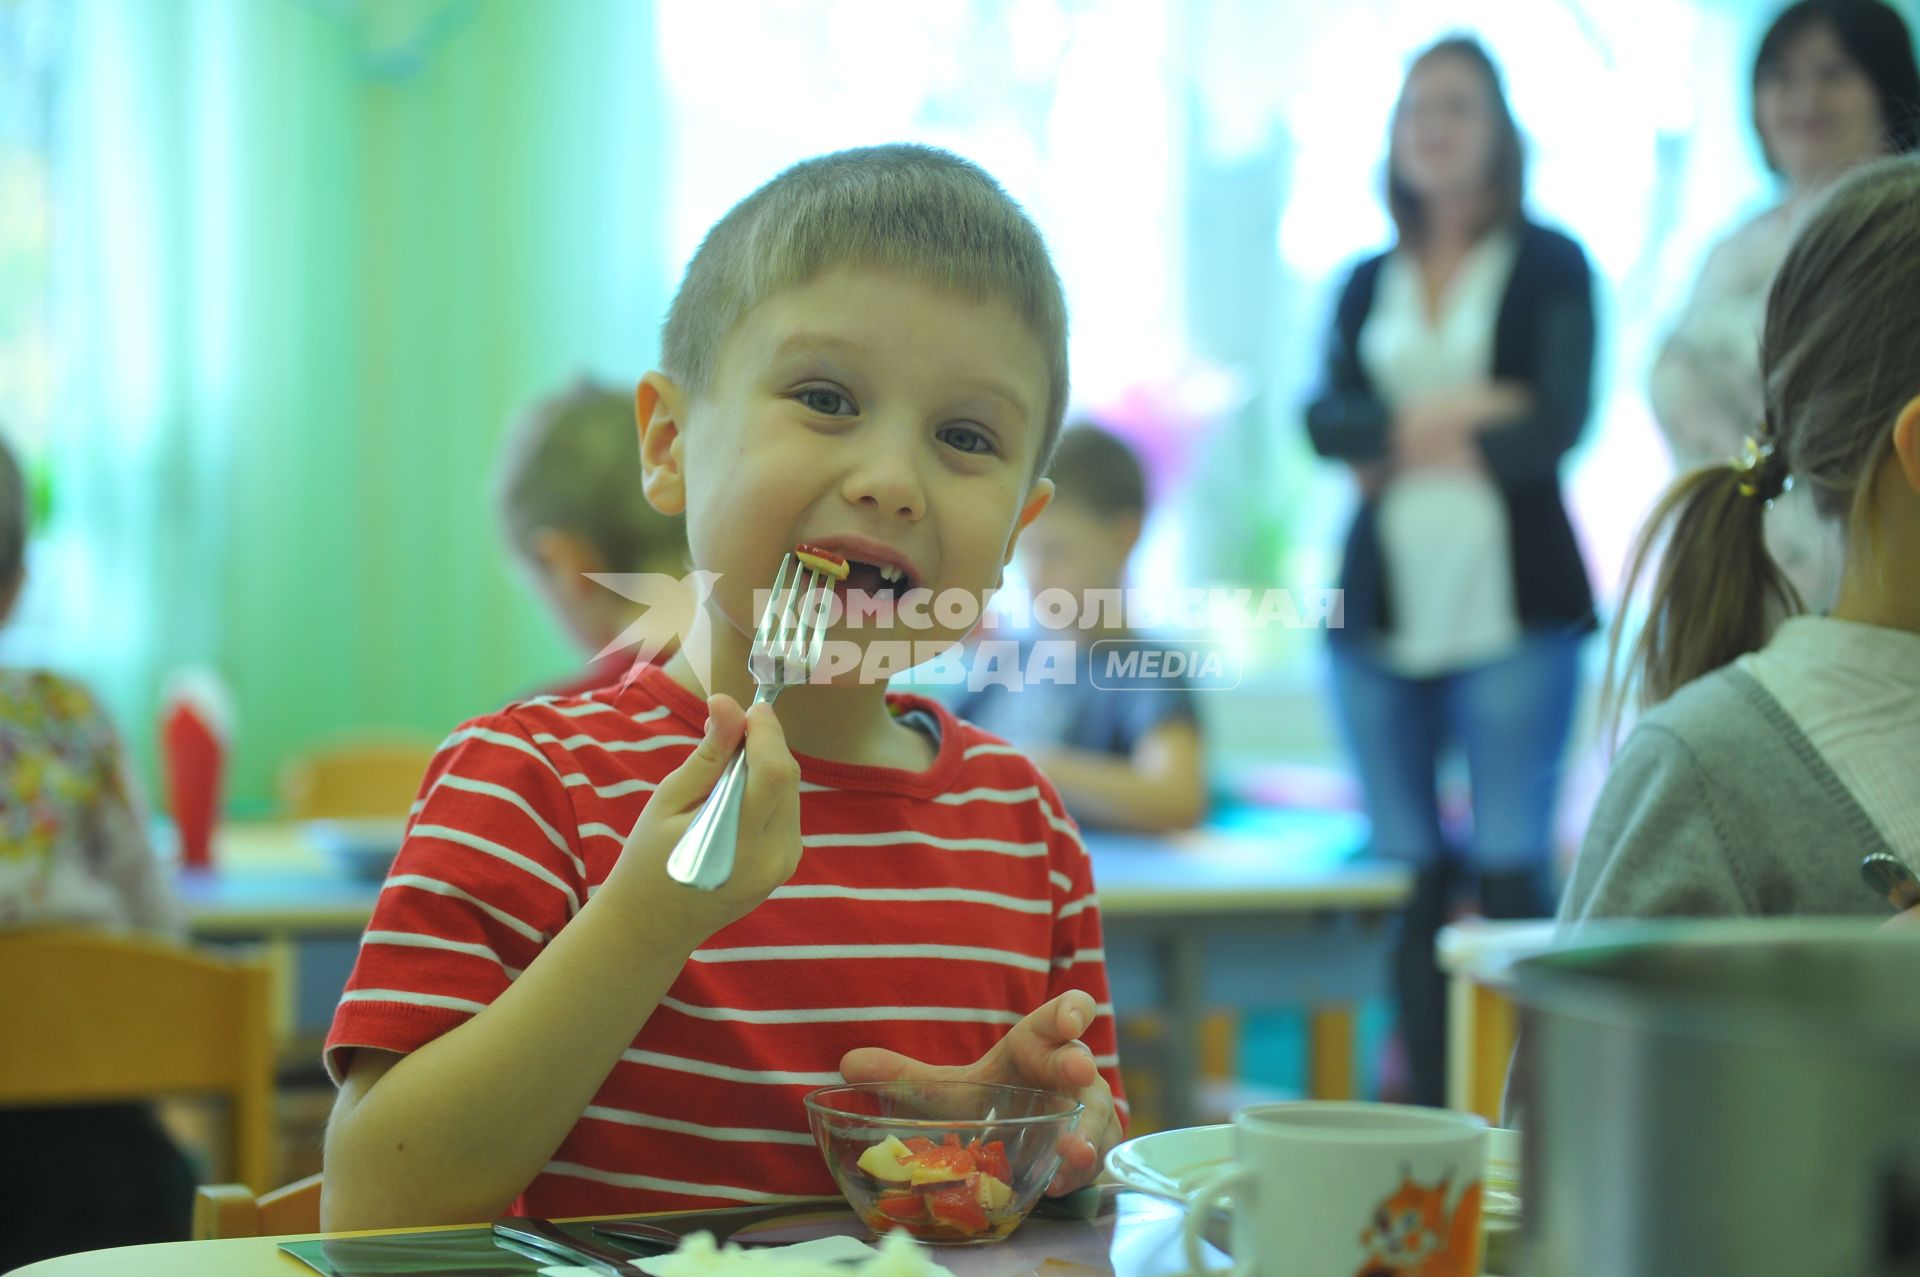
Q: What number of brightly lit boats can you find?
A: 0